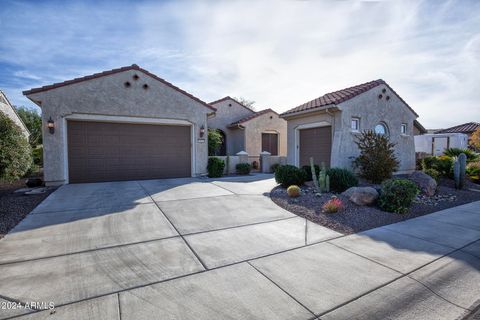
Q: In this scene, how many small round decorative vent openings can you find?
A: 8